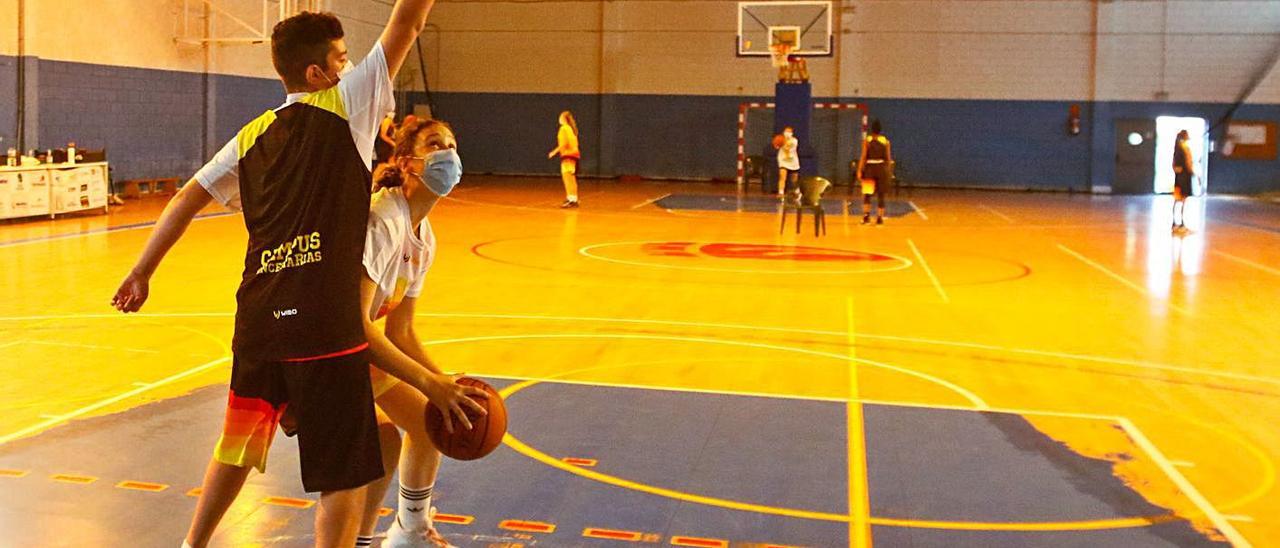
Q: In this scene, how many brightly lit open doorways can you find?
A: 1